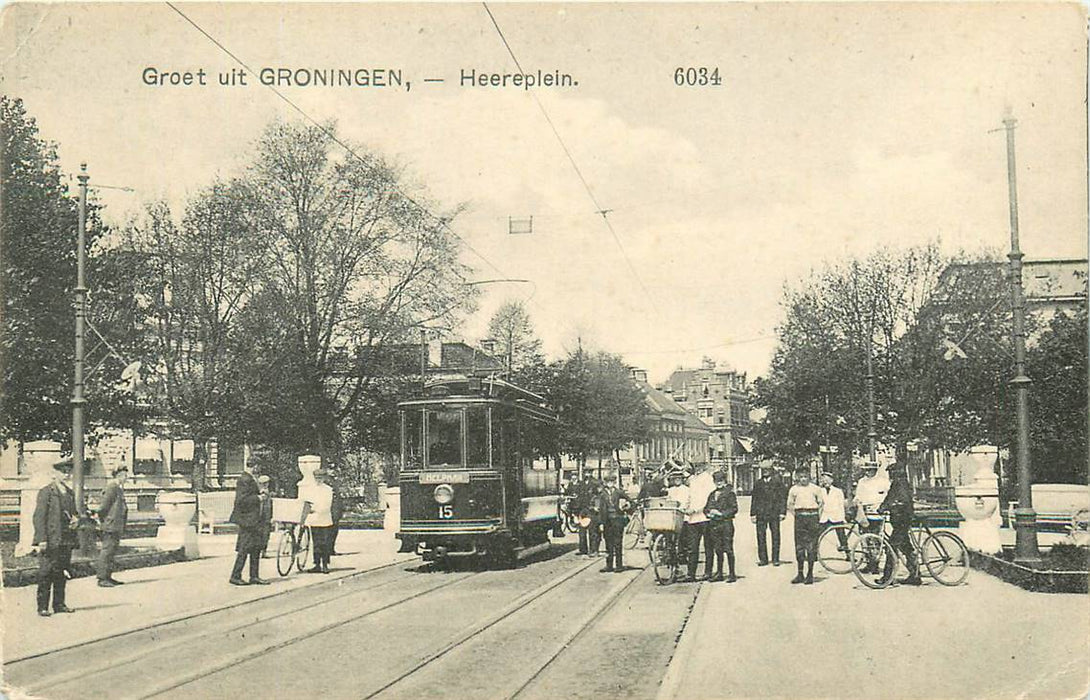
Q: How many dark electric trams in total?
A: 1